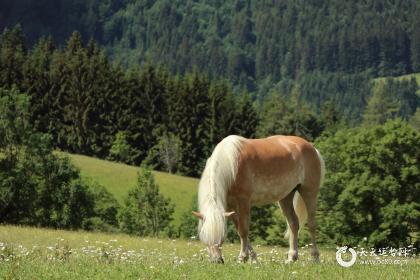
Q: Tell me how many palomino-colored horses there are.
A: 1